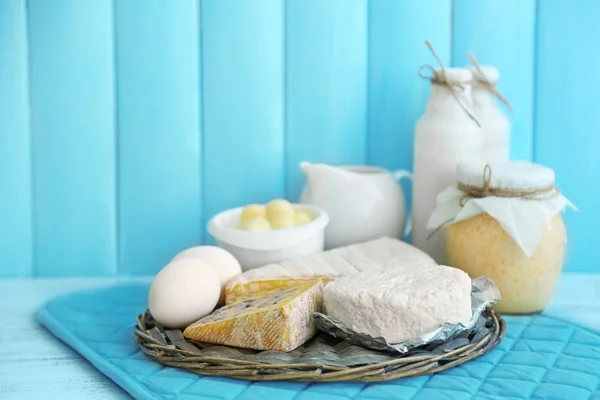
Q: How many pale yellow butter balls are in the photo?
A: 5